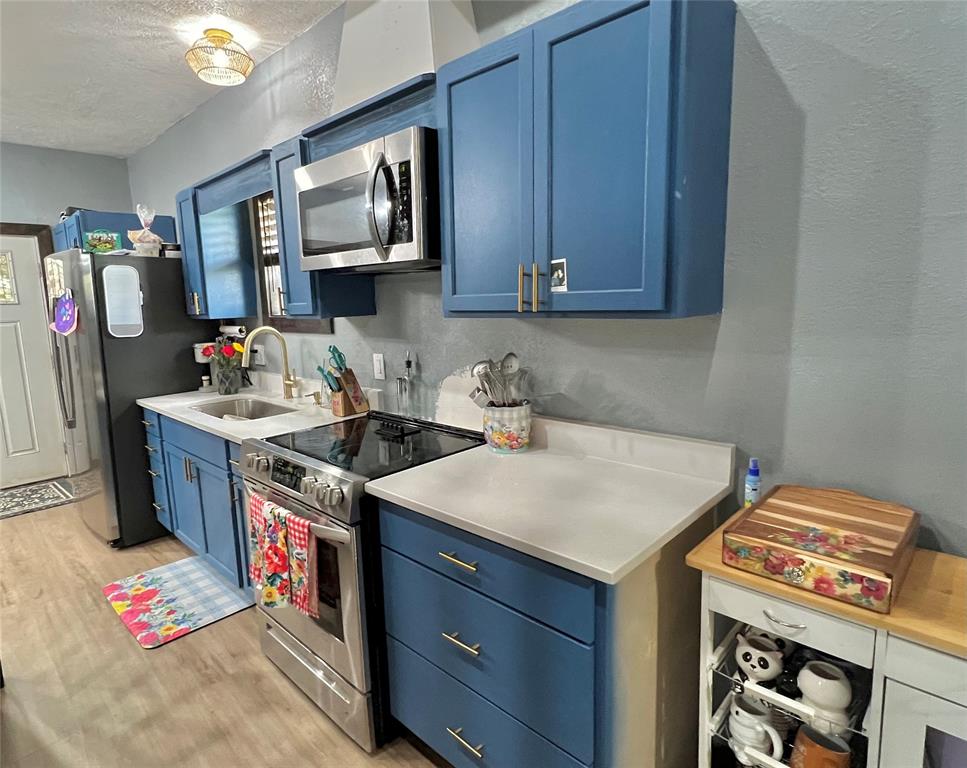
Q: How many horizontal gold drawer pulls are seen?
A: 8